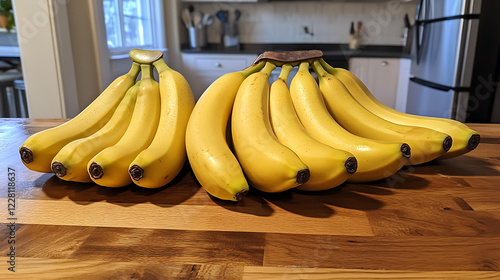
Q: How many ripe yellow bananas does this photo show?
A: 10